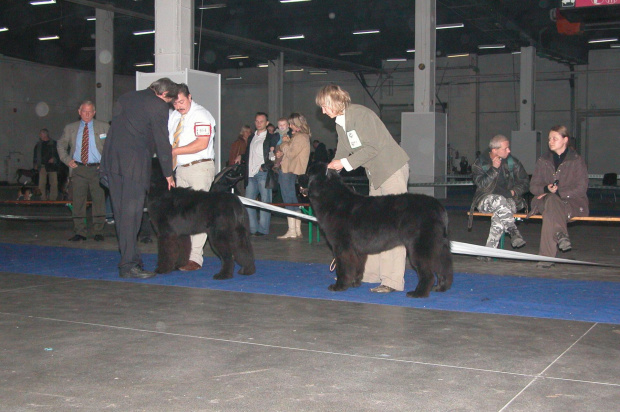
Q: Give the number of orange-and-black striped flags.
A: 0